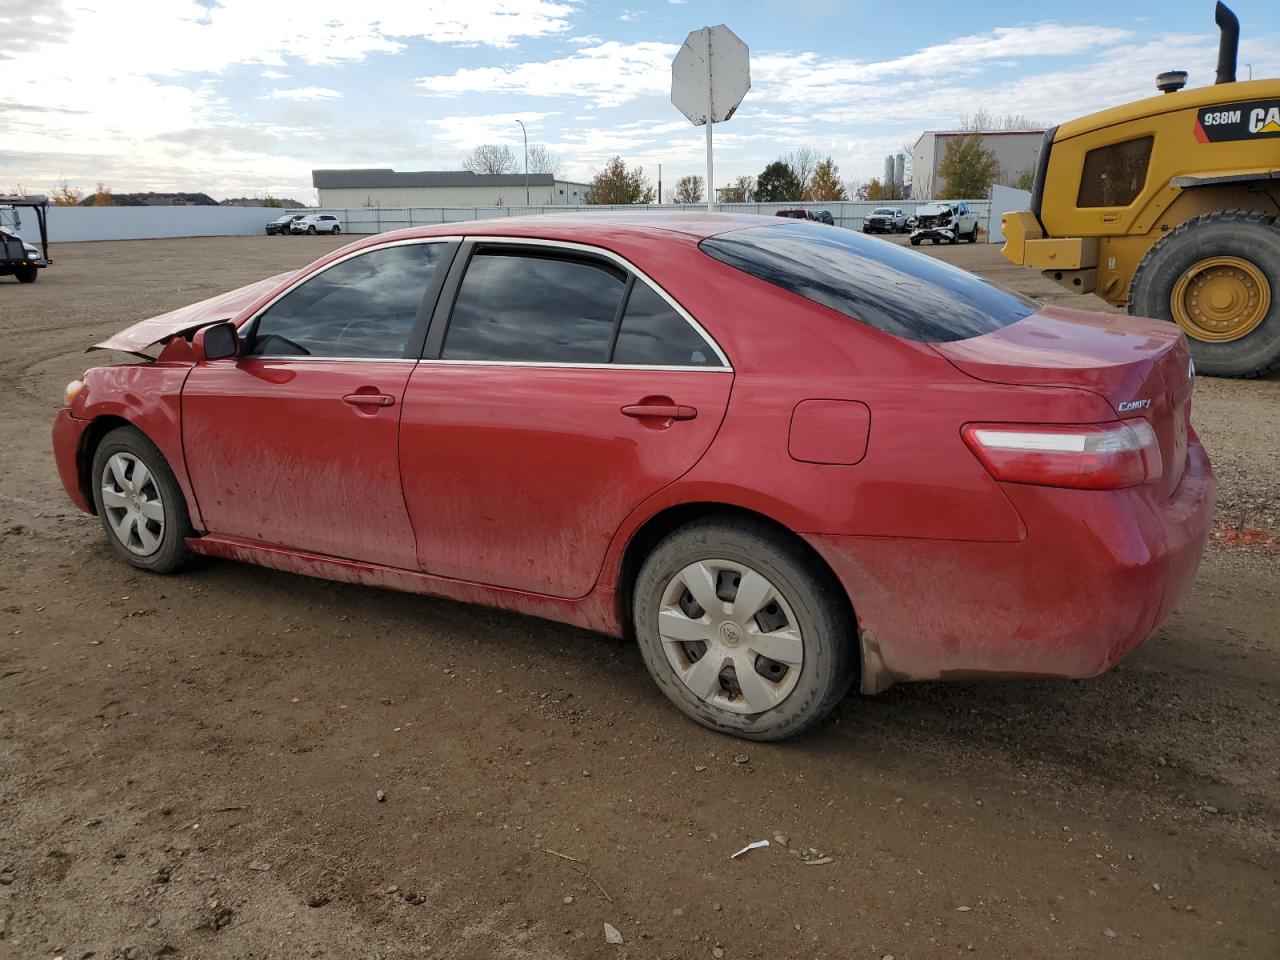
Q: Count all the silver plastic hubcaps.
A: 2